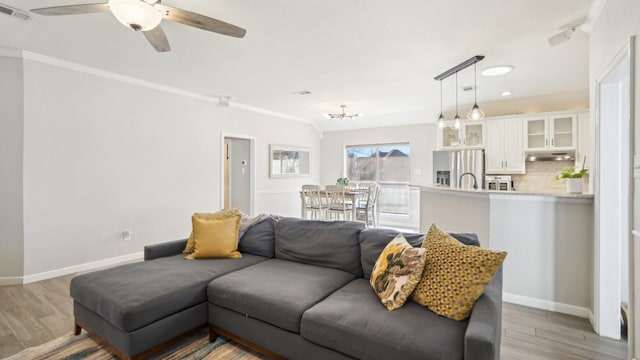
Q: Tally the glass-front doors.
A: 4